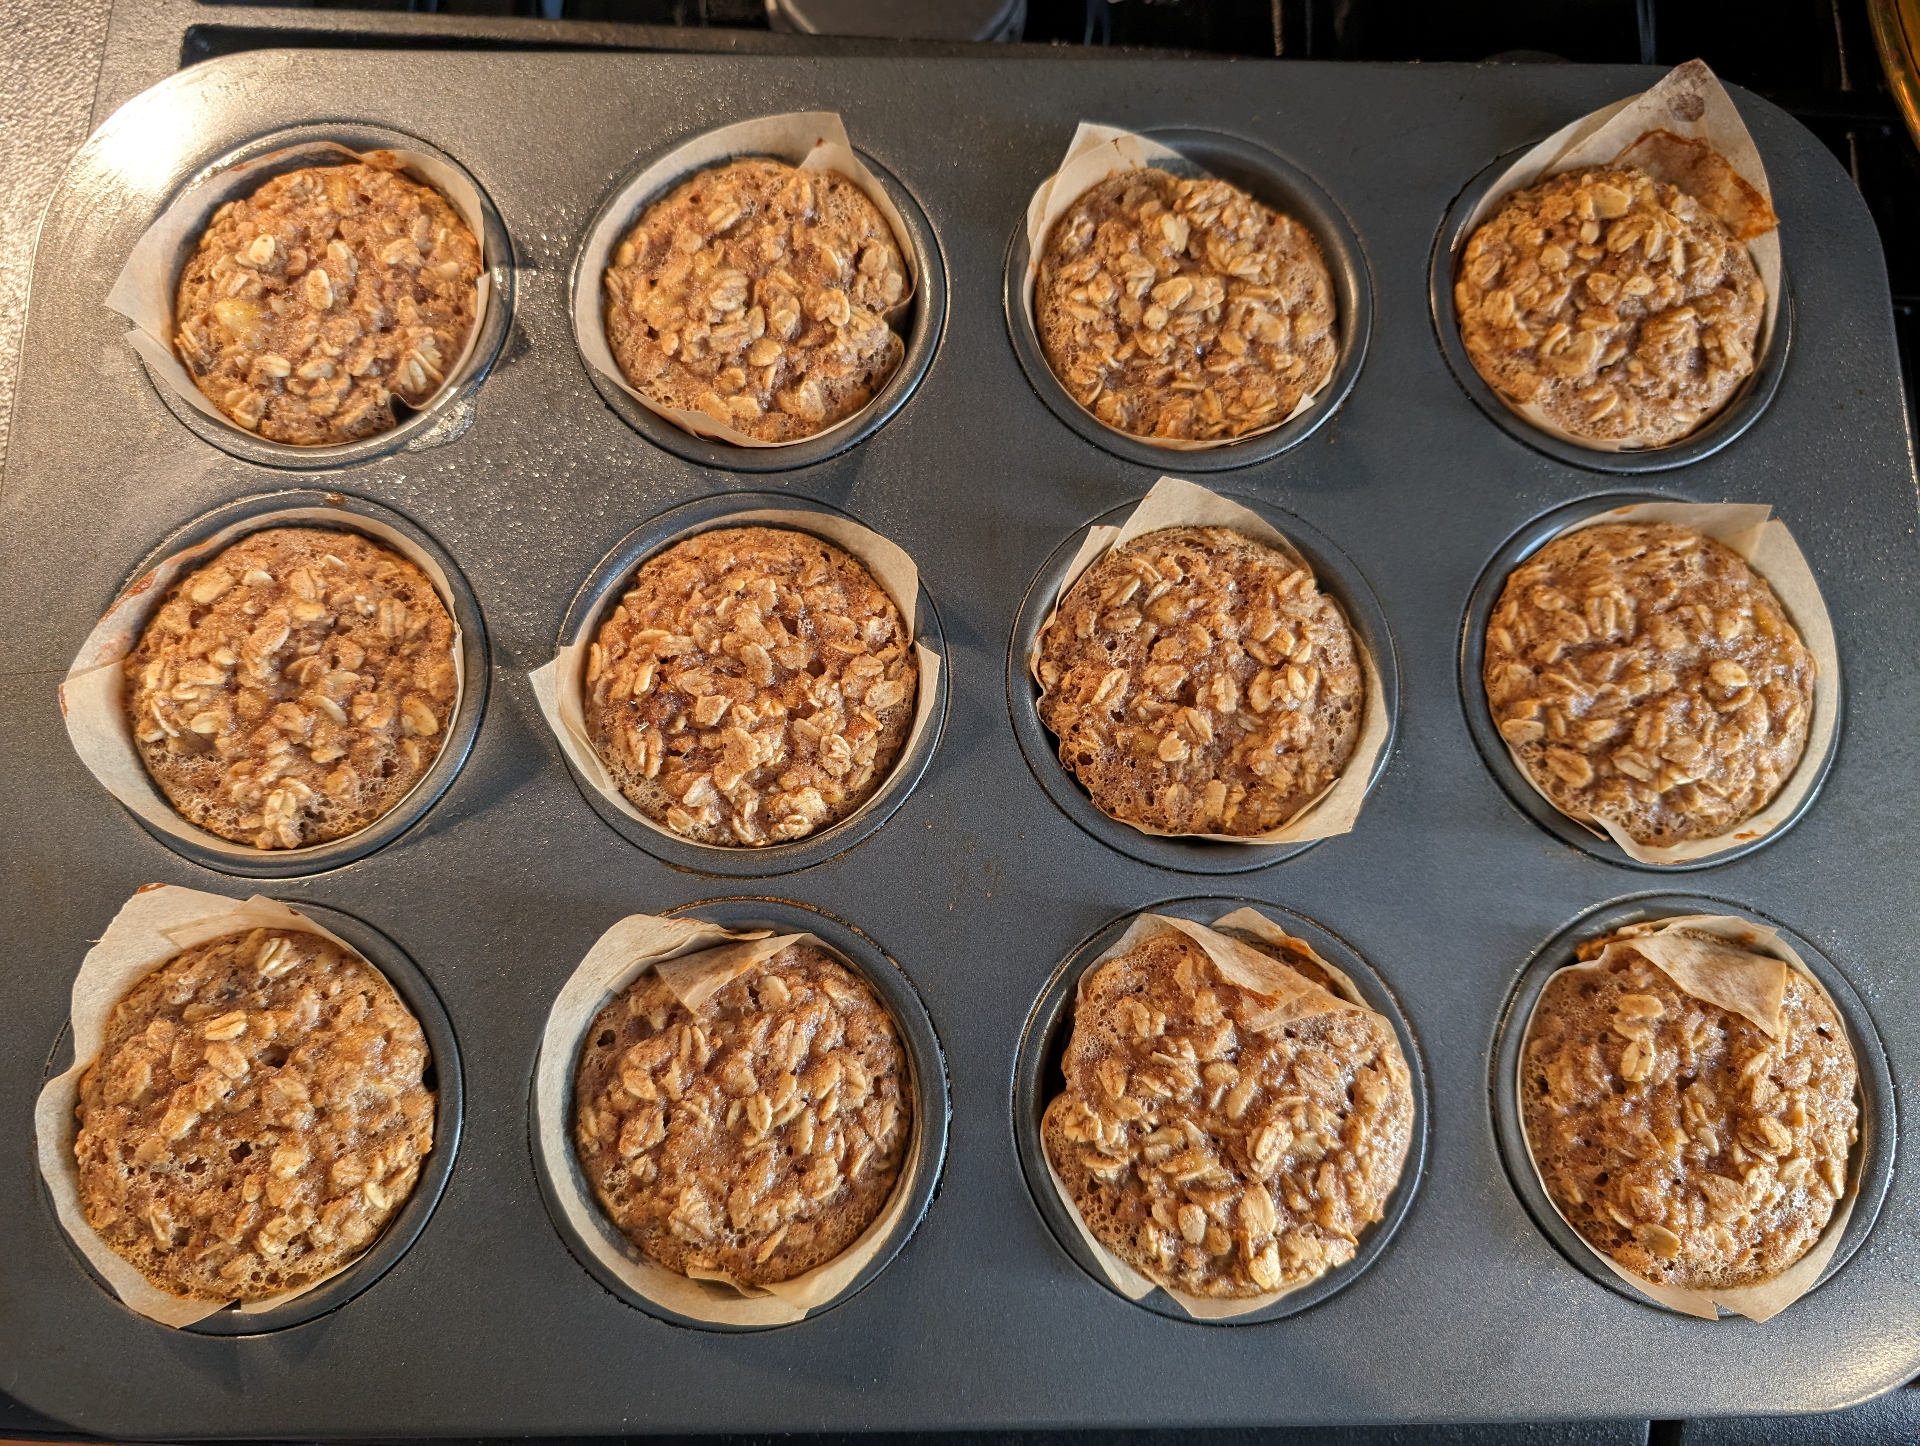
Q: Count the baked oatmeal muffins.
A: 12